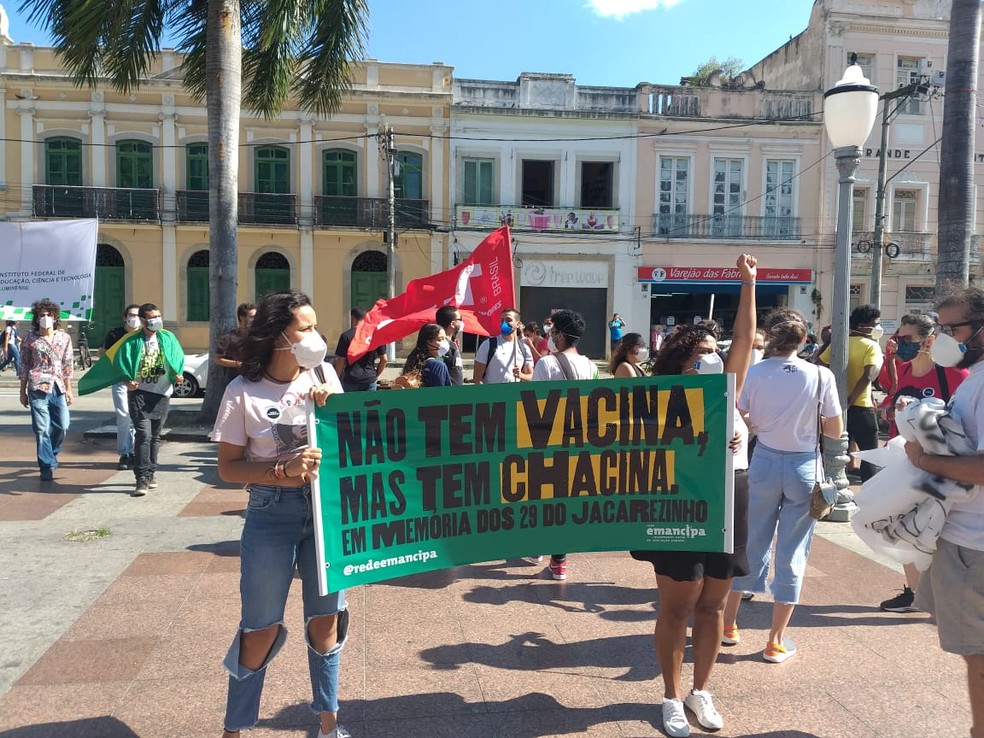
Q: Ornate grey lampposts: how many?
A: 1